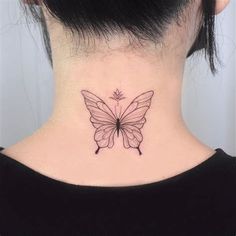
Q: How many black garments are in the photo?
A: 1